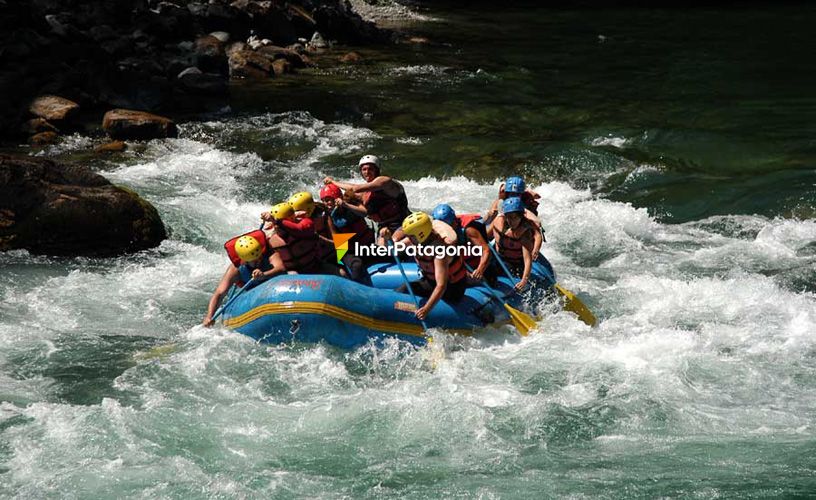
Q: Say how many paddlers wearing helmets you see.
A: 9